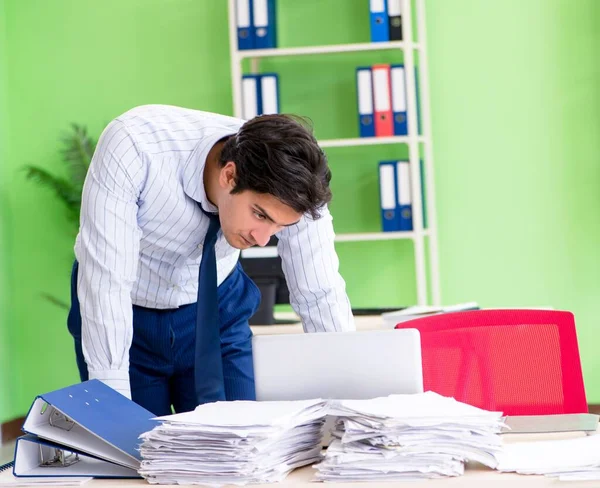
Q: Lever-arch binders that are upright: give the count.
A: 11